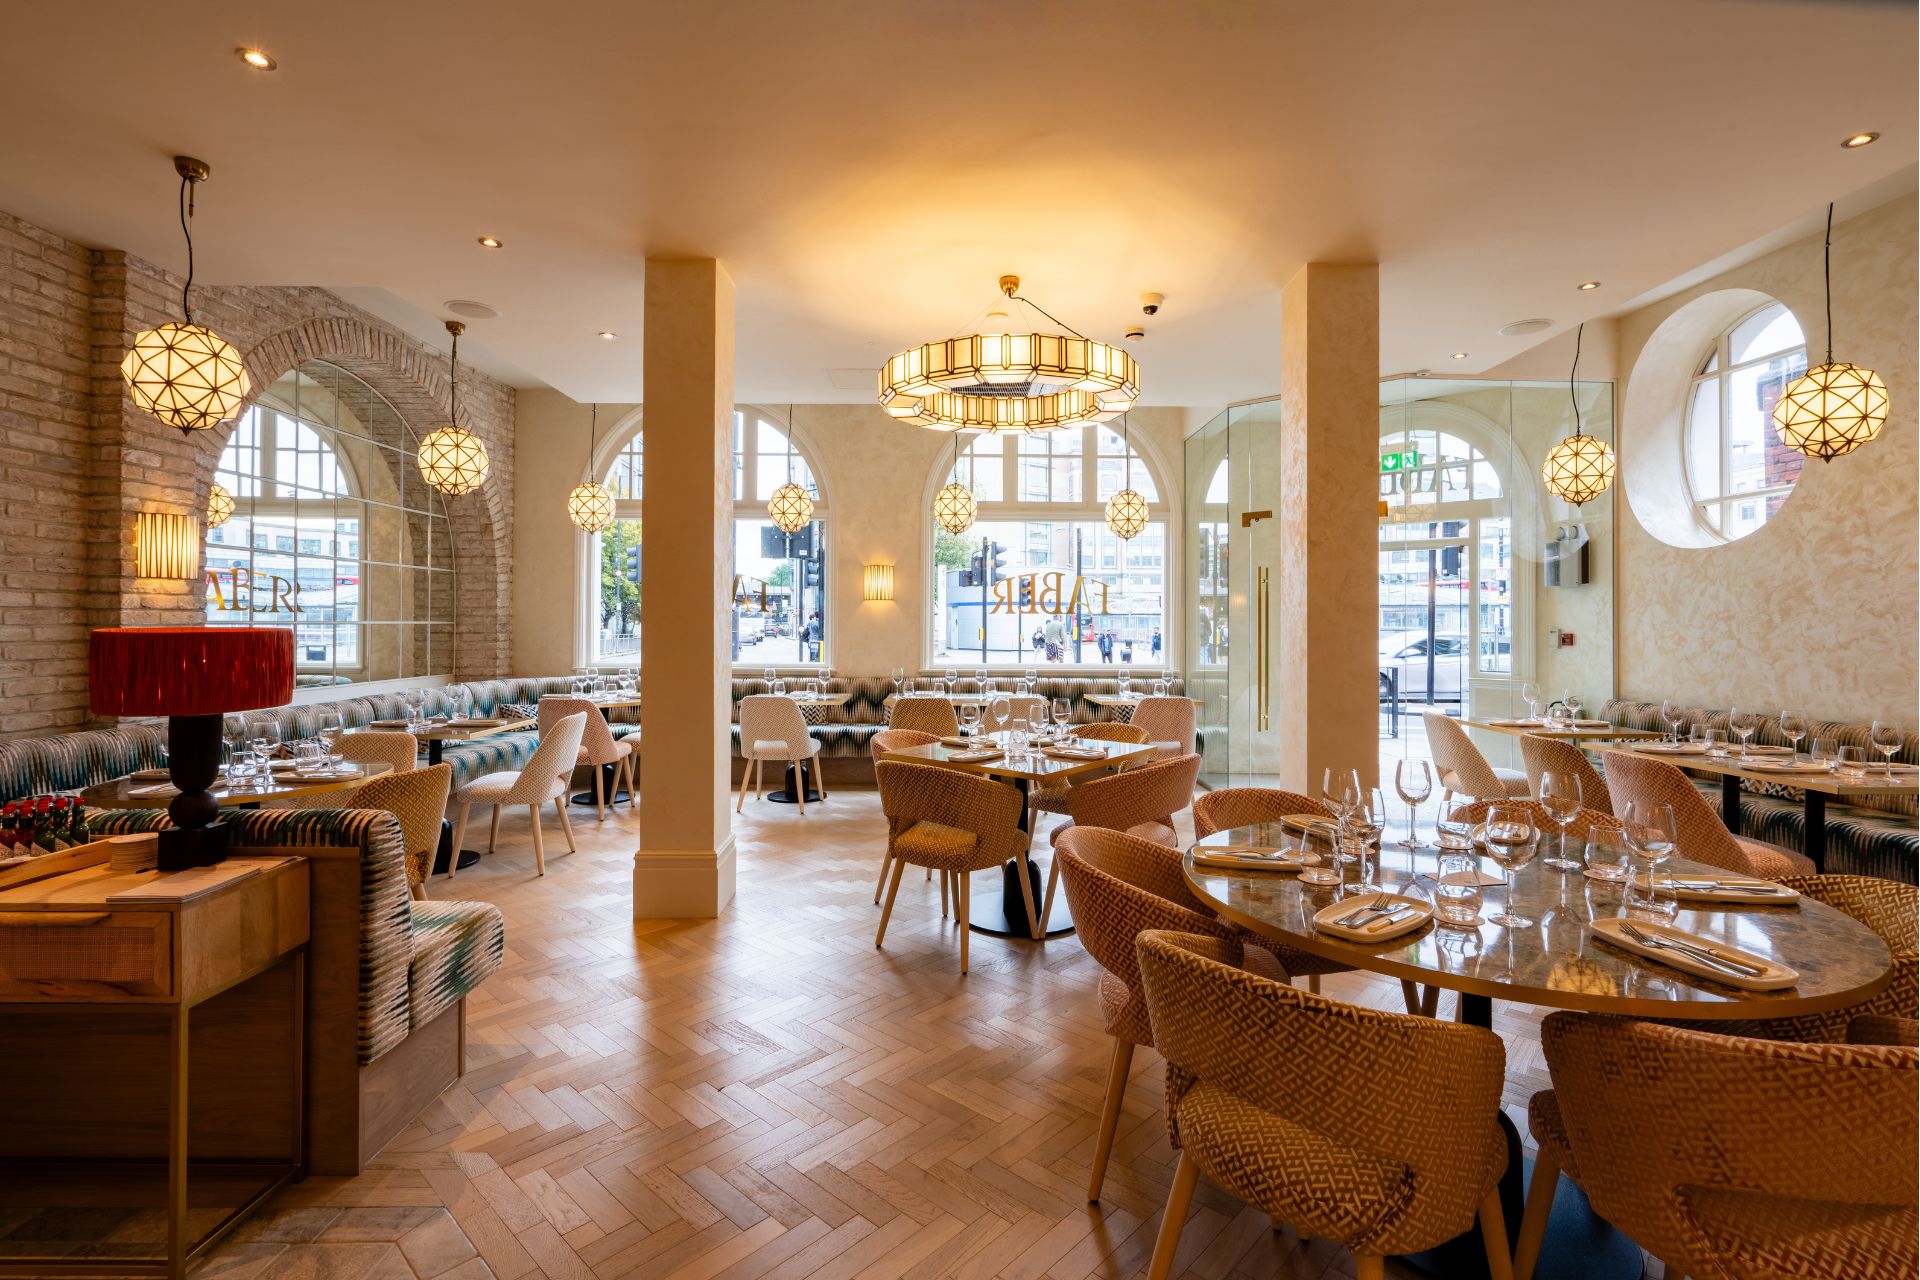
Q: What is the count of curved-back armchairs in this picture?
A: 10